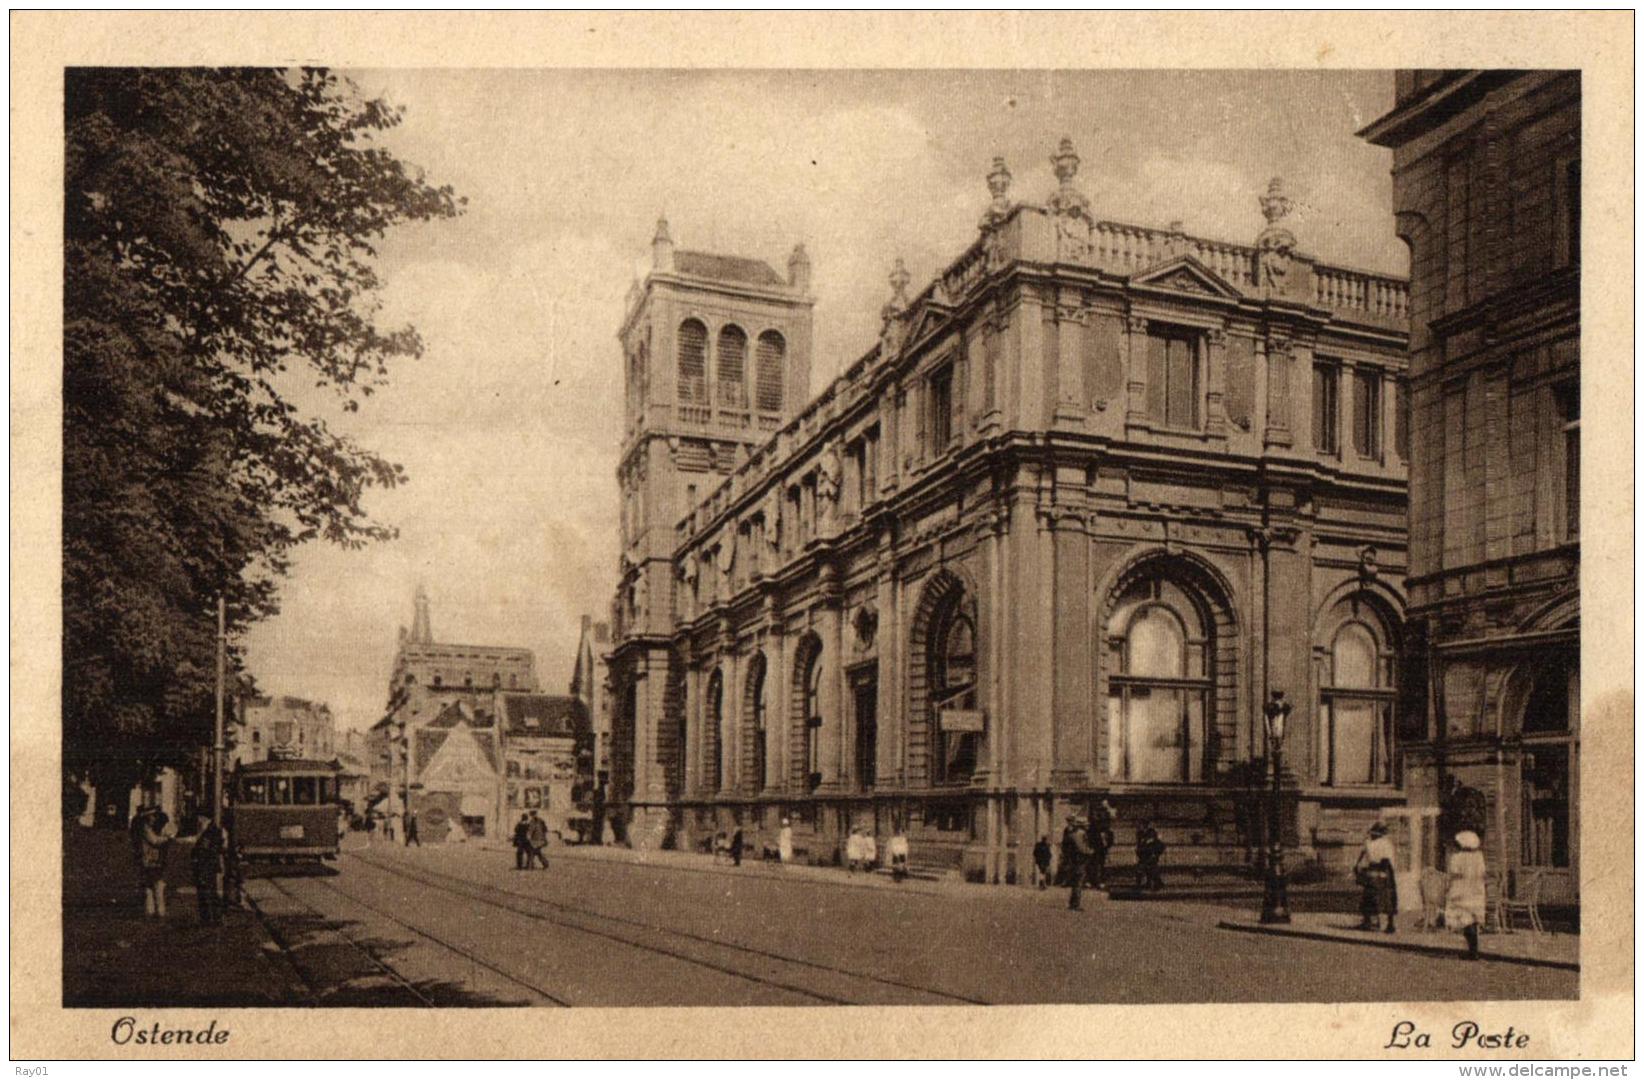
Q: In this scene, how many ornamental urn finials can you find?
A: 4